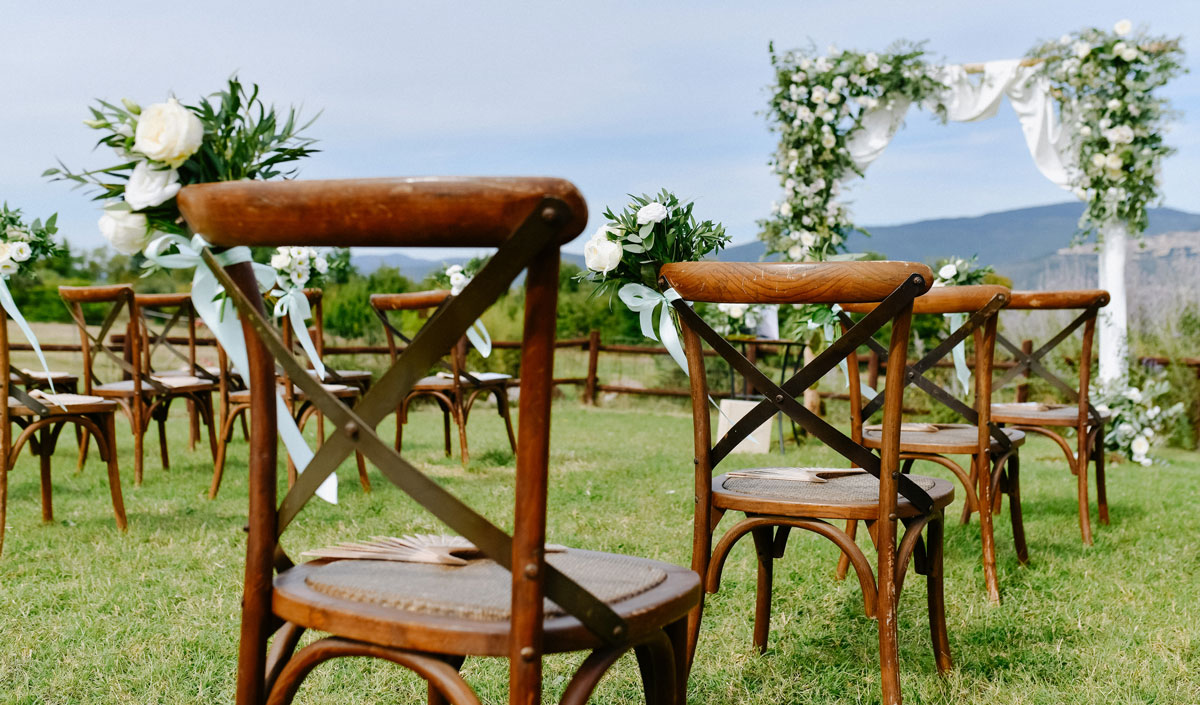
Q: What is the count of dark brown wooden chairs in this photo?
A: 11